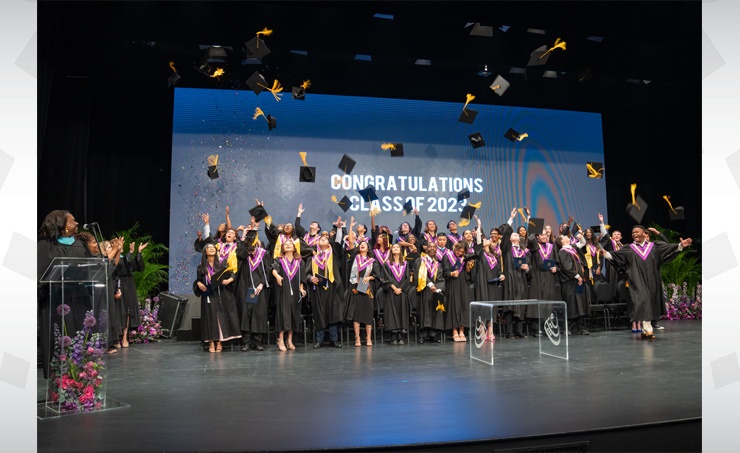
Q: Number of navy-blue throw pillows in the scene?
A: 0